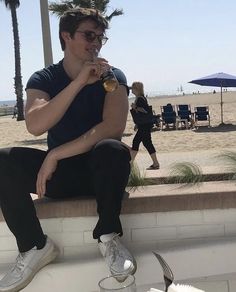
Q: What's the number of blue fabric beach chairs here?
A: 3